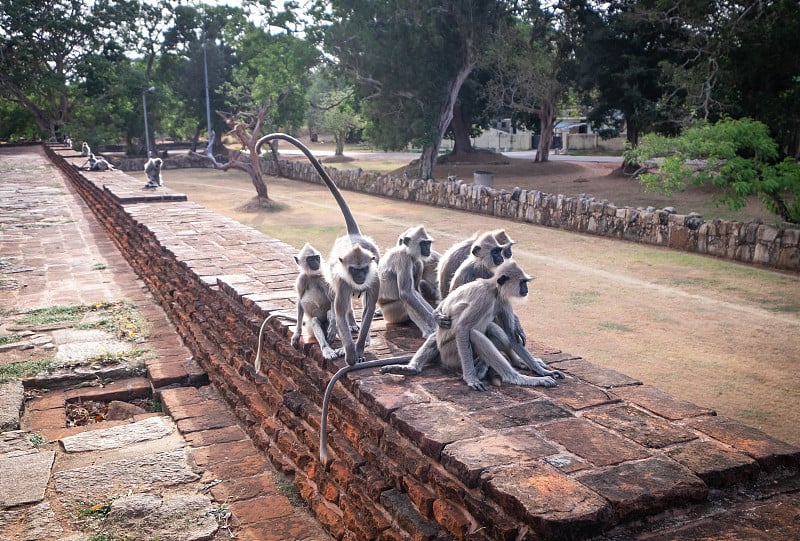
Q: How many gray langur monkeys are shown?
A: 11